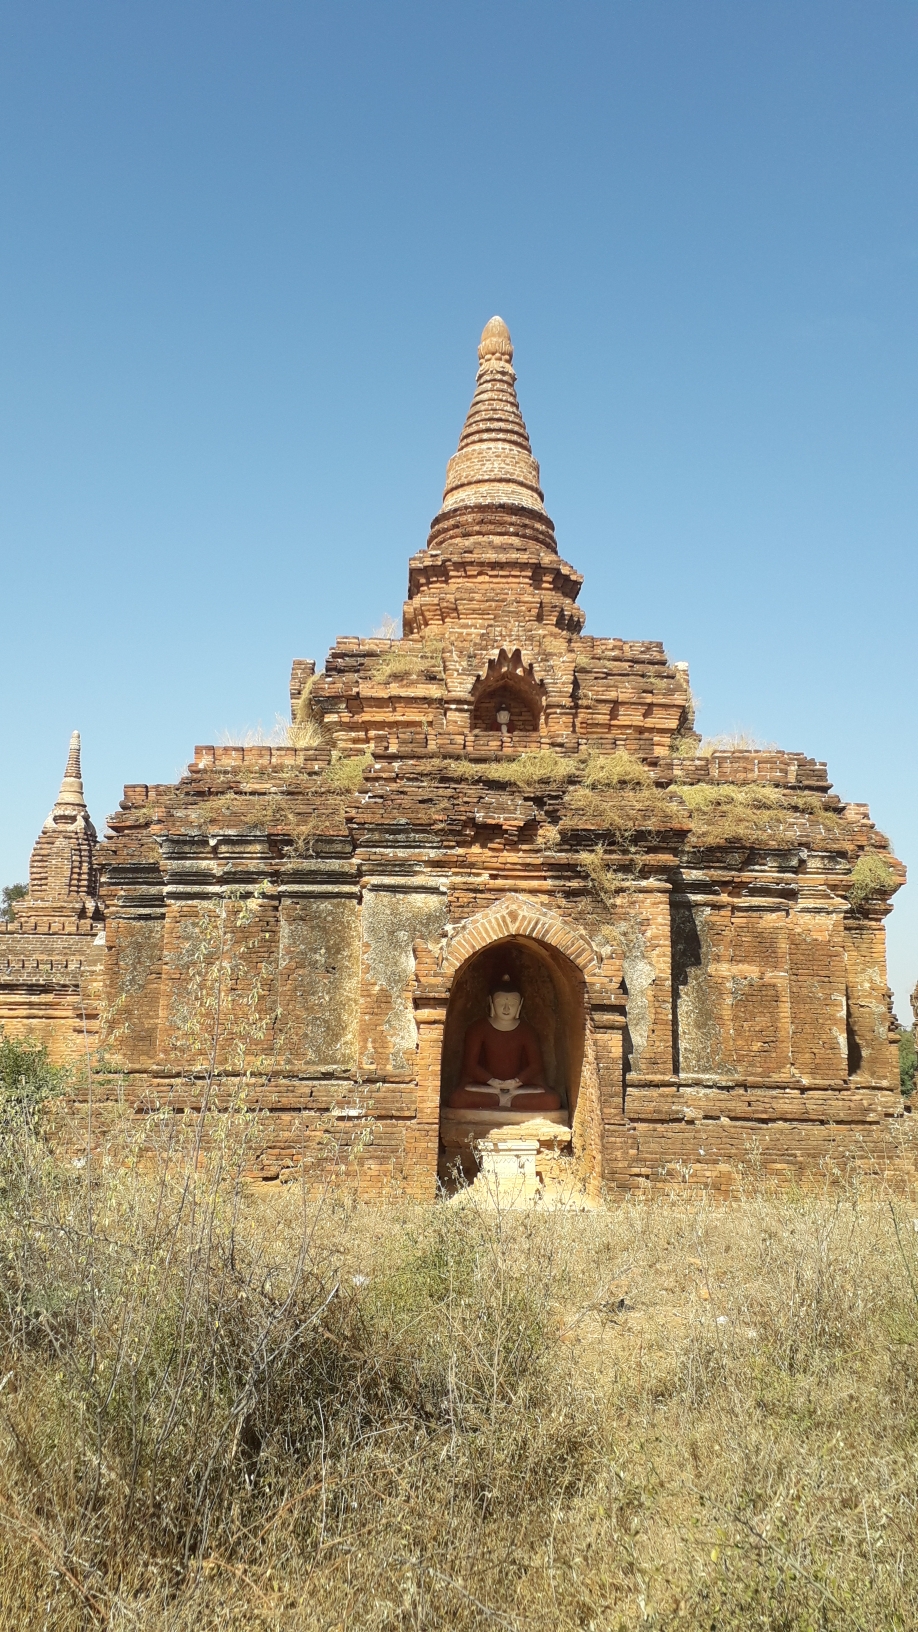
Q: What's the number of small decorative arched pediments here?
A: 1